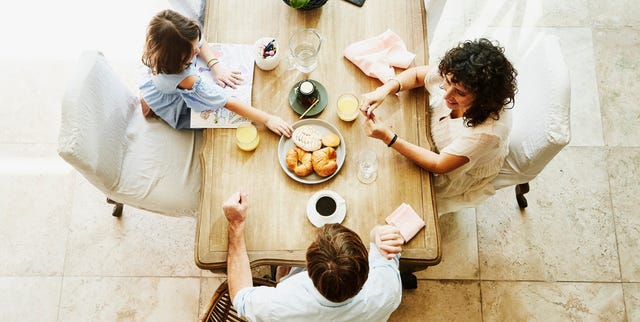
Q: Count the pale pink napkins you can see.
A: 2